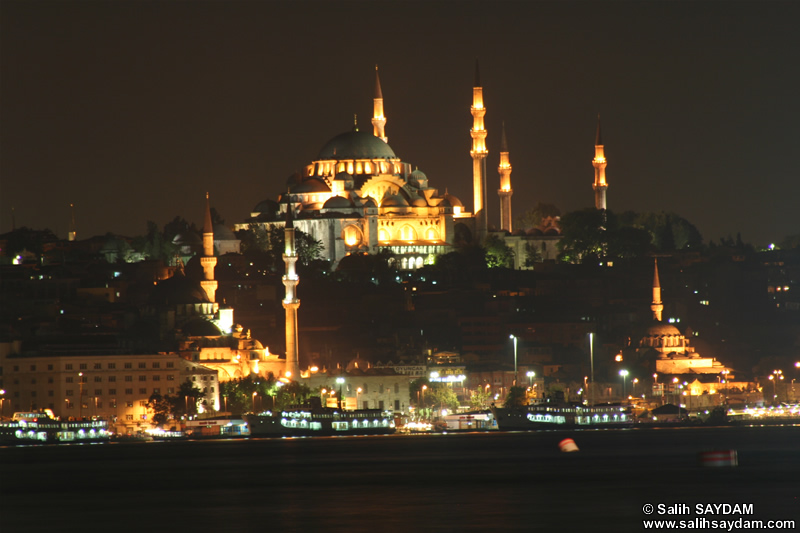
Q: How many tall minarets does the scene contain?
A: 7